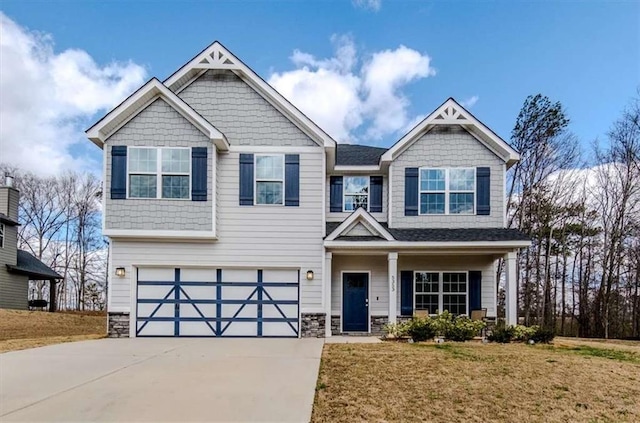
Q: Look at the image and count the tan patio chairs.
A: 2